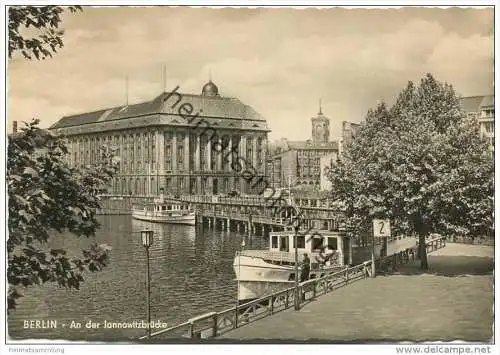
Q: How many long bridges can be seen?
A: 1